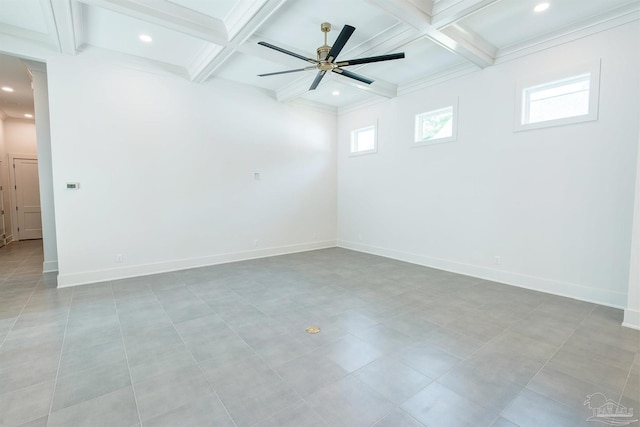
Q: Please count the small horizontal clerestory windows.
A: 3